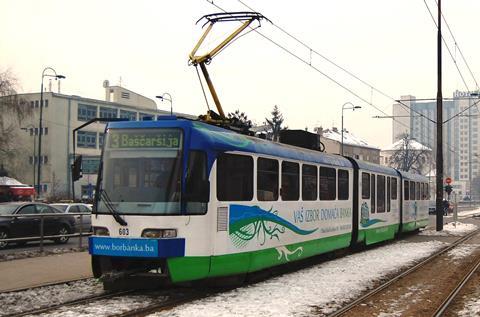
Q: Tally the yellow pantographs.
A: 1